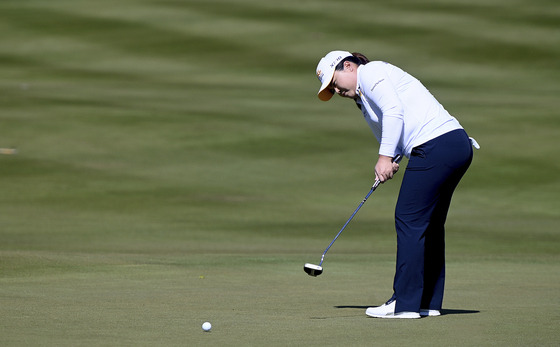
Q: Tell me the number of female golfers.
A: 1